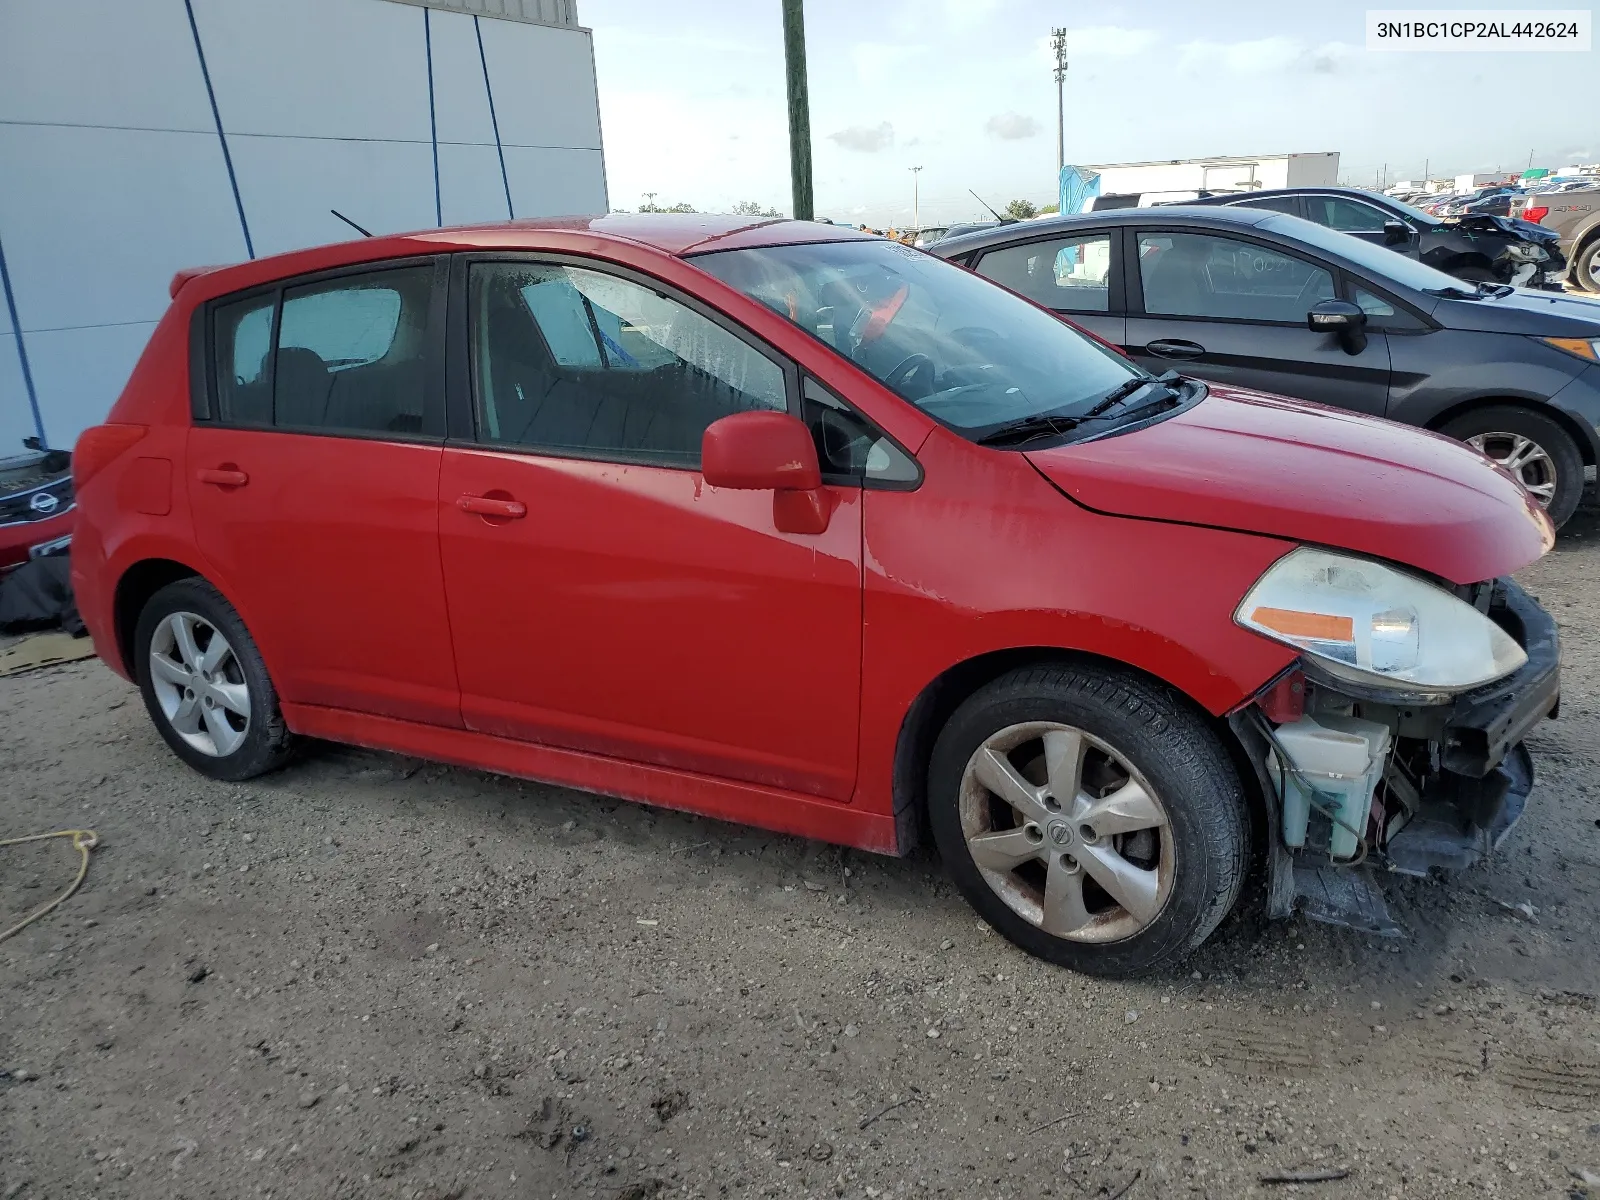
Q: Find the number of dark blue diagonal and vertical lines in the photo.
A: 4